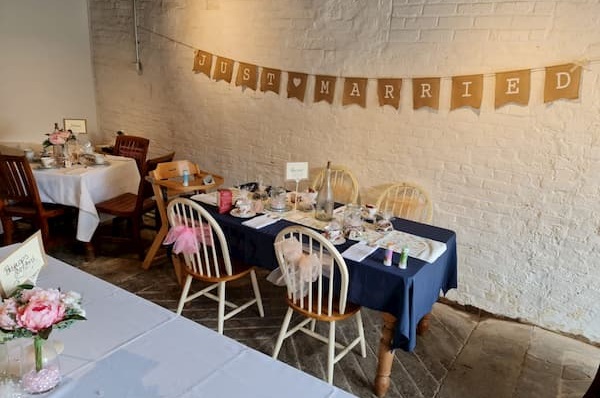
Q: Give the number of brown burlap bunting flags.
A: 12